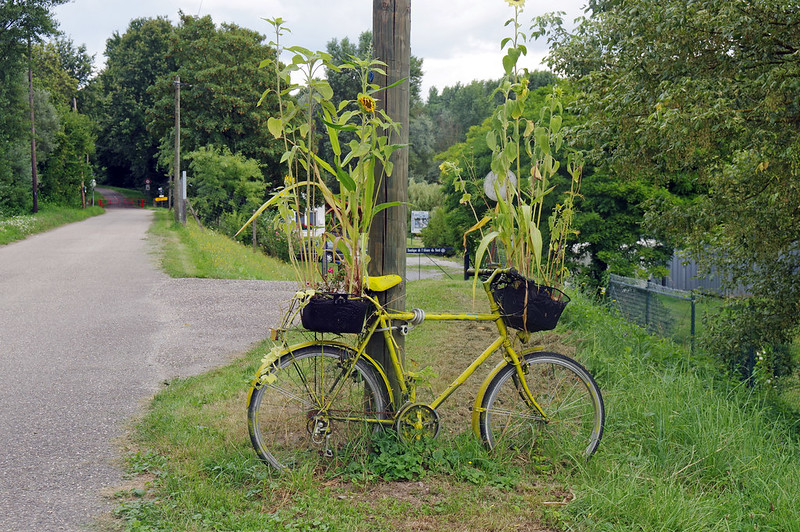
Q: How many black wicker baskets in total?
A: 2